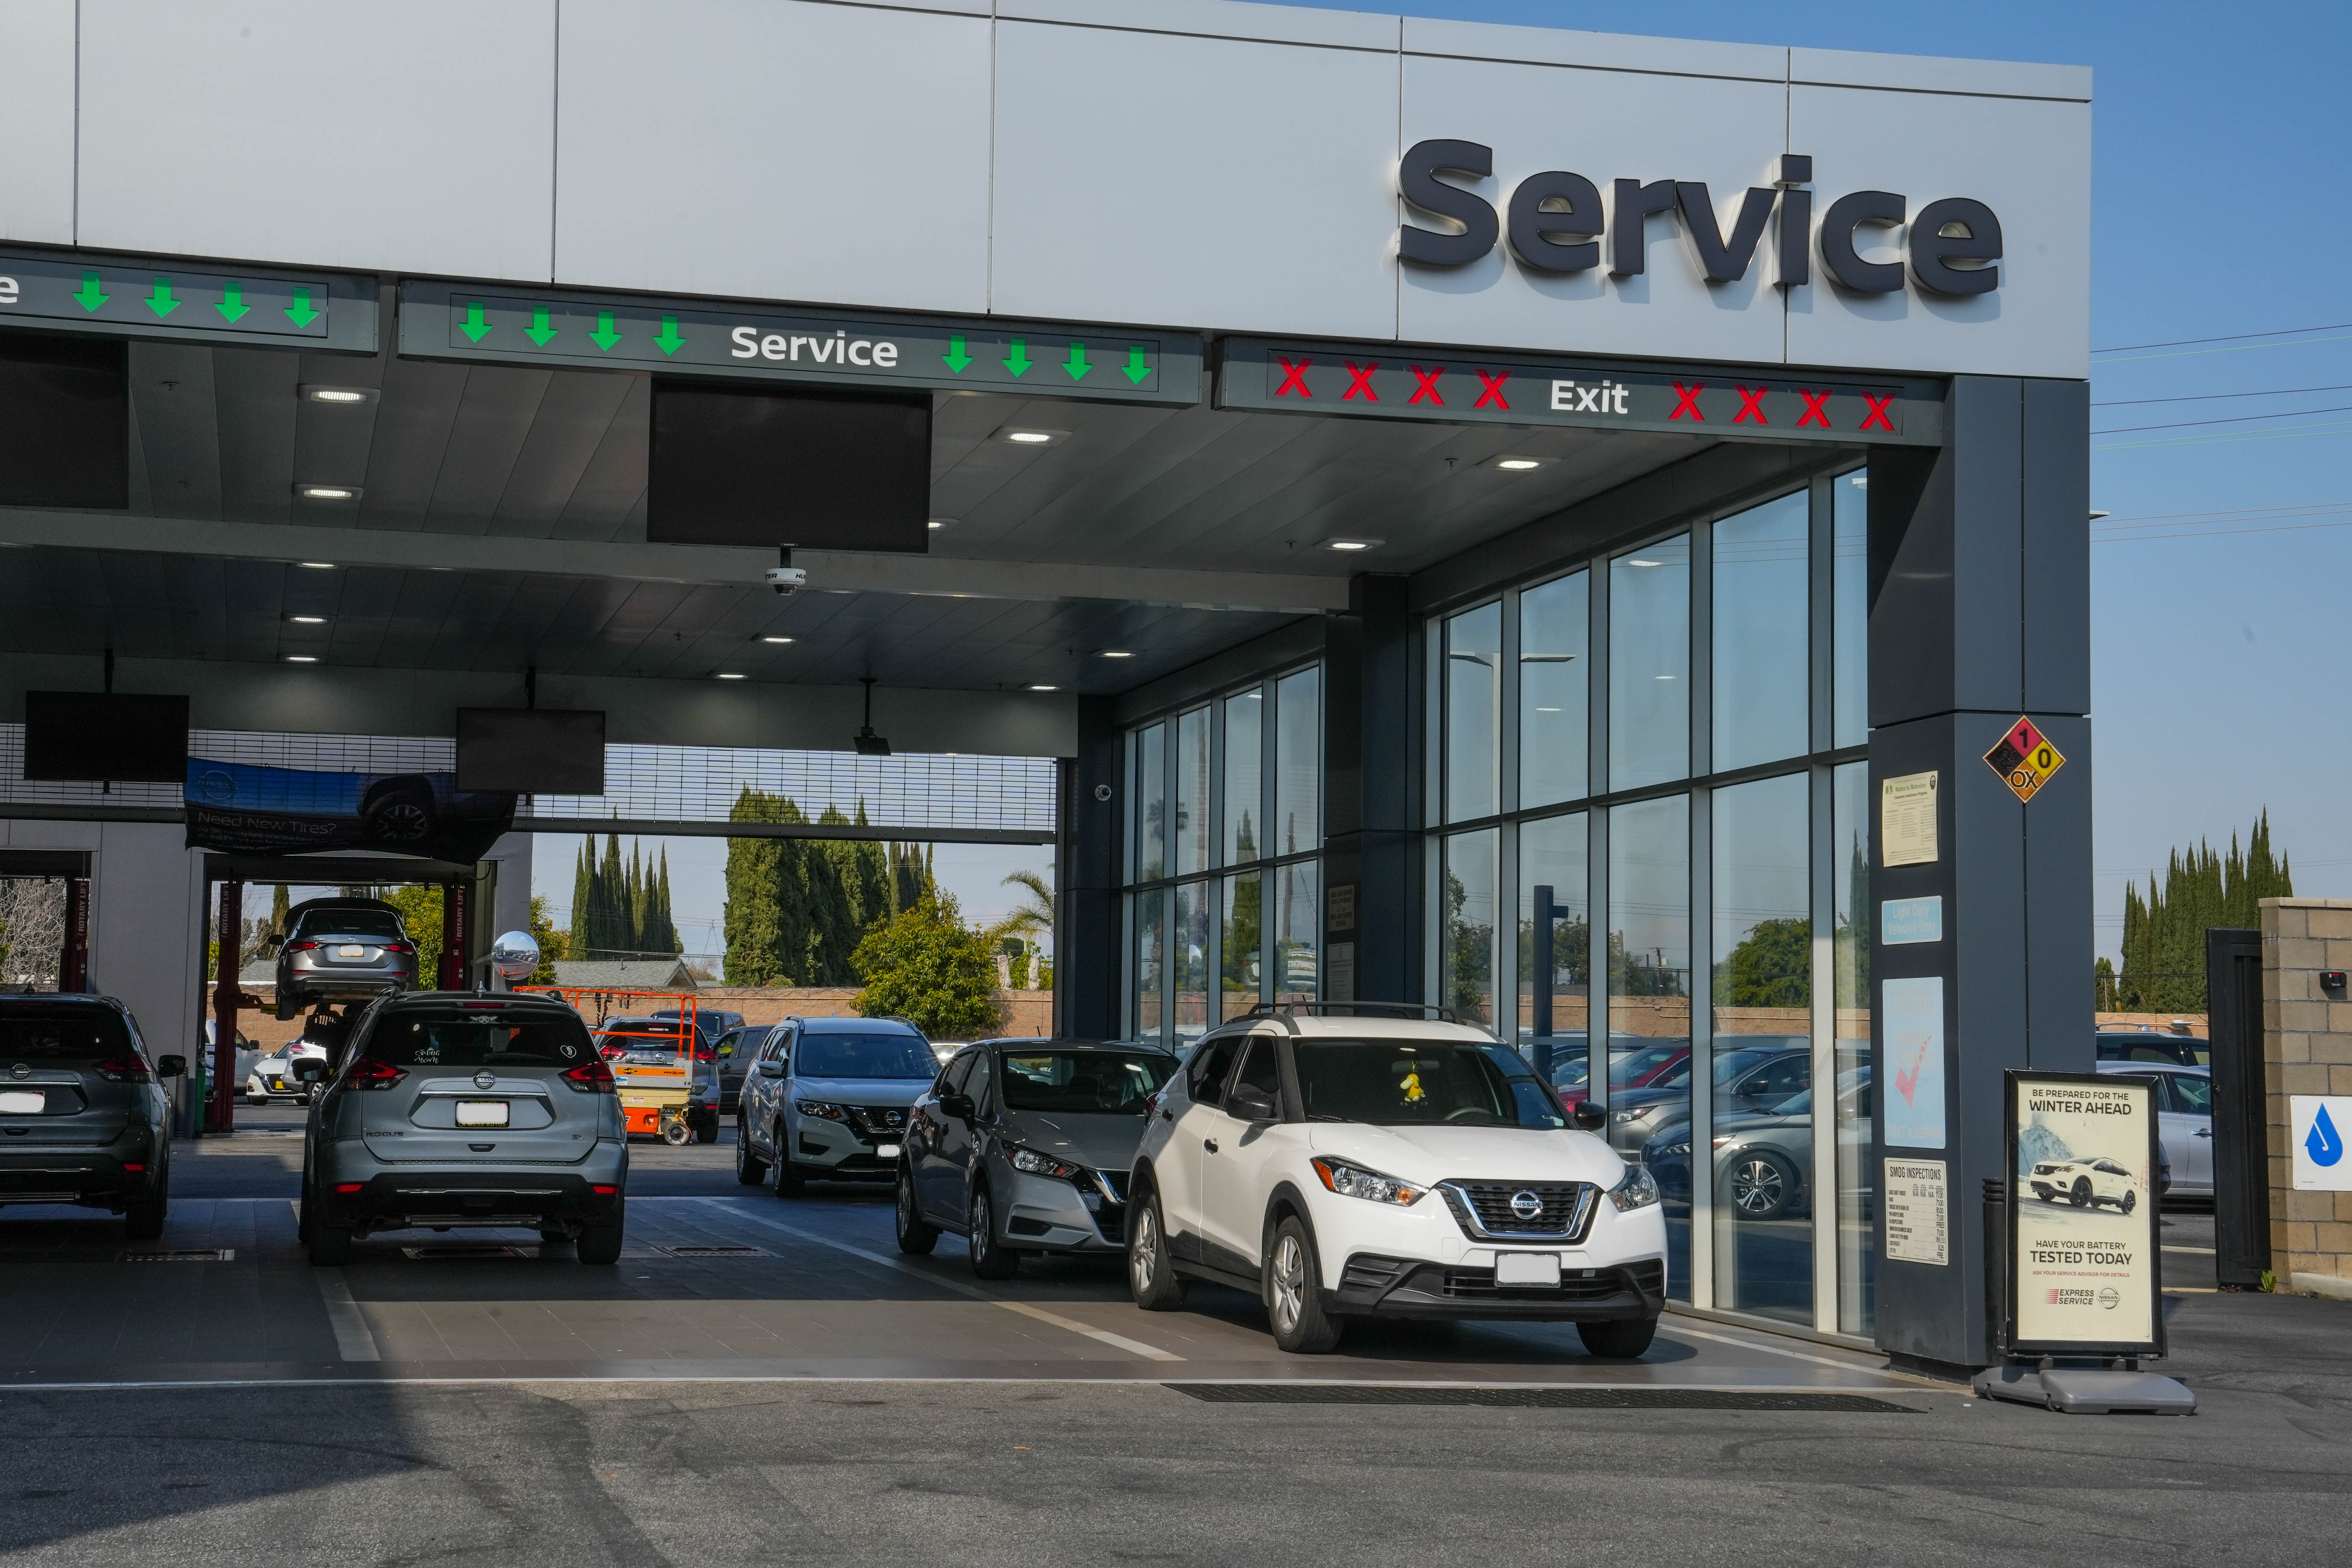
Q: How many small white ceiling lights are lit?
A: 13